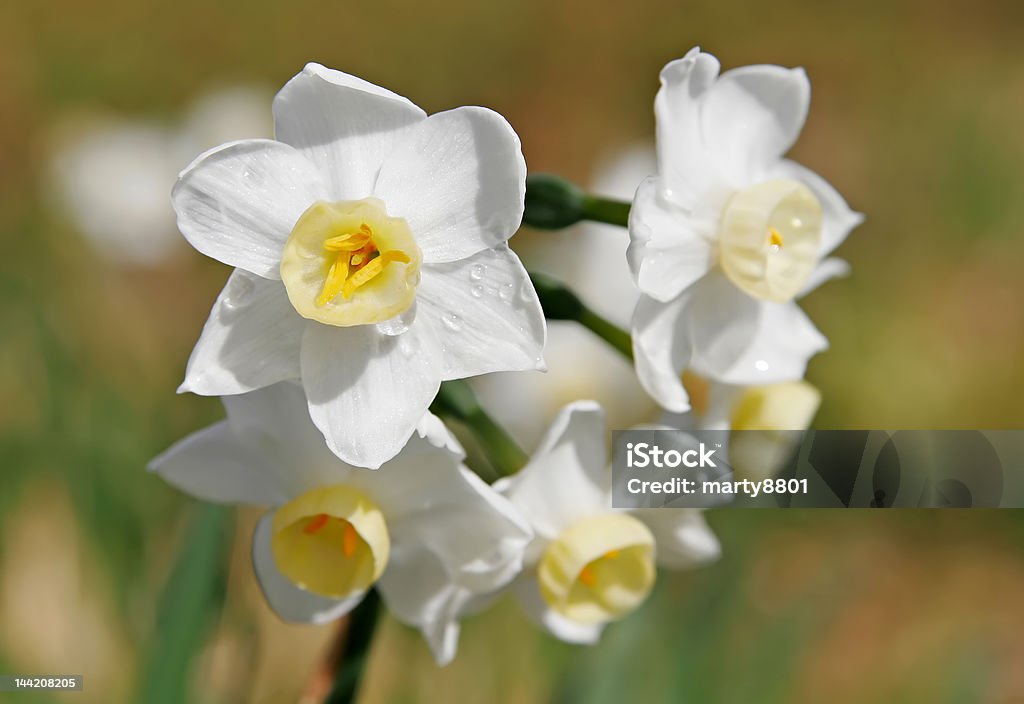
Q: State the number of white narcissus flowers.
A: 5